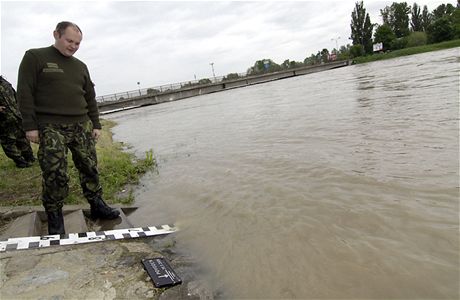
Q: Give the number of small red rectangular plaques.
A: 0